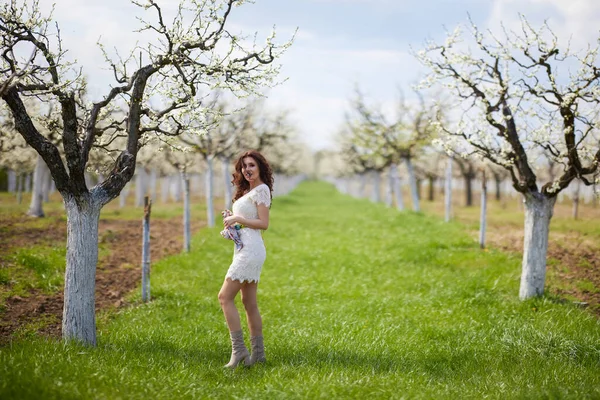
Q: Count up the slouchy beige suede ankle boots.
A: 2